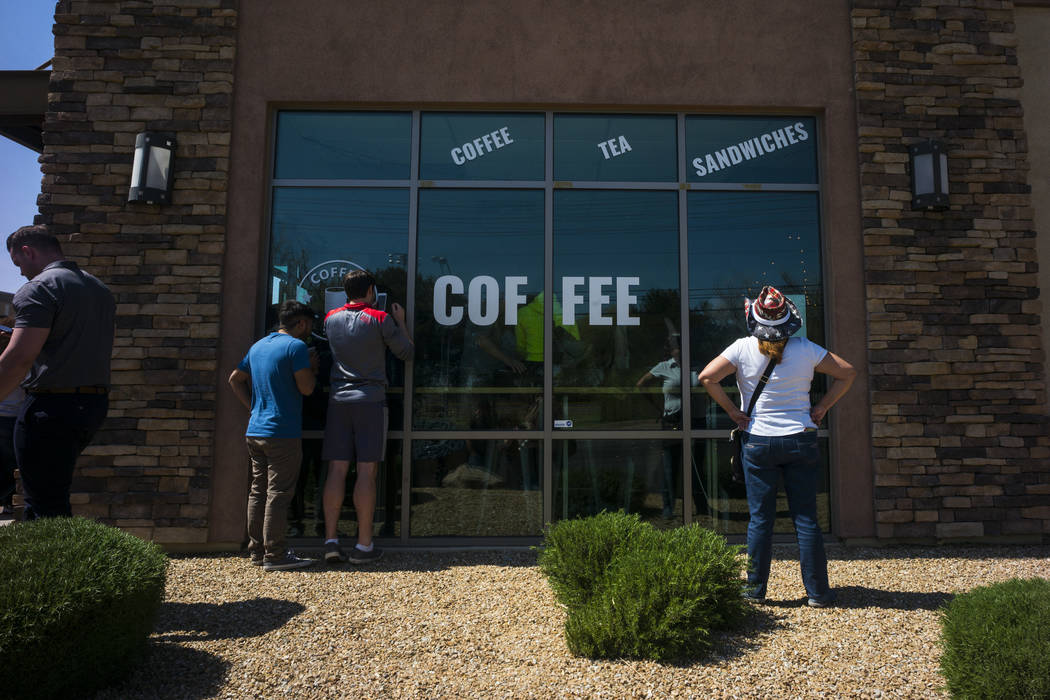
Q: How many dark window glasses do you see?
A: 12